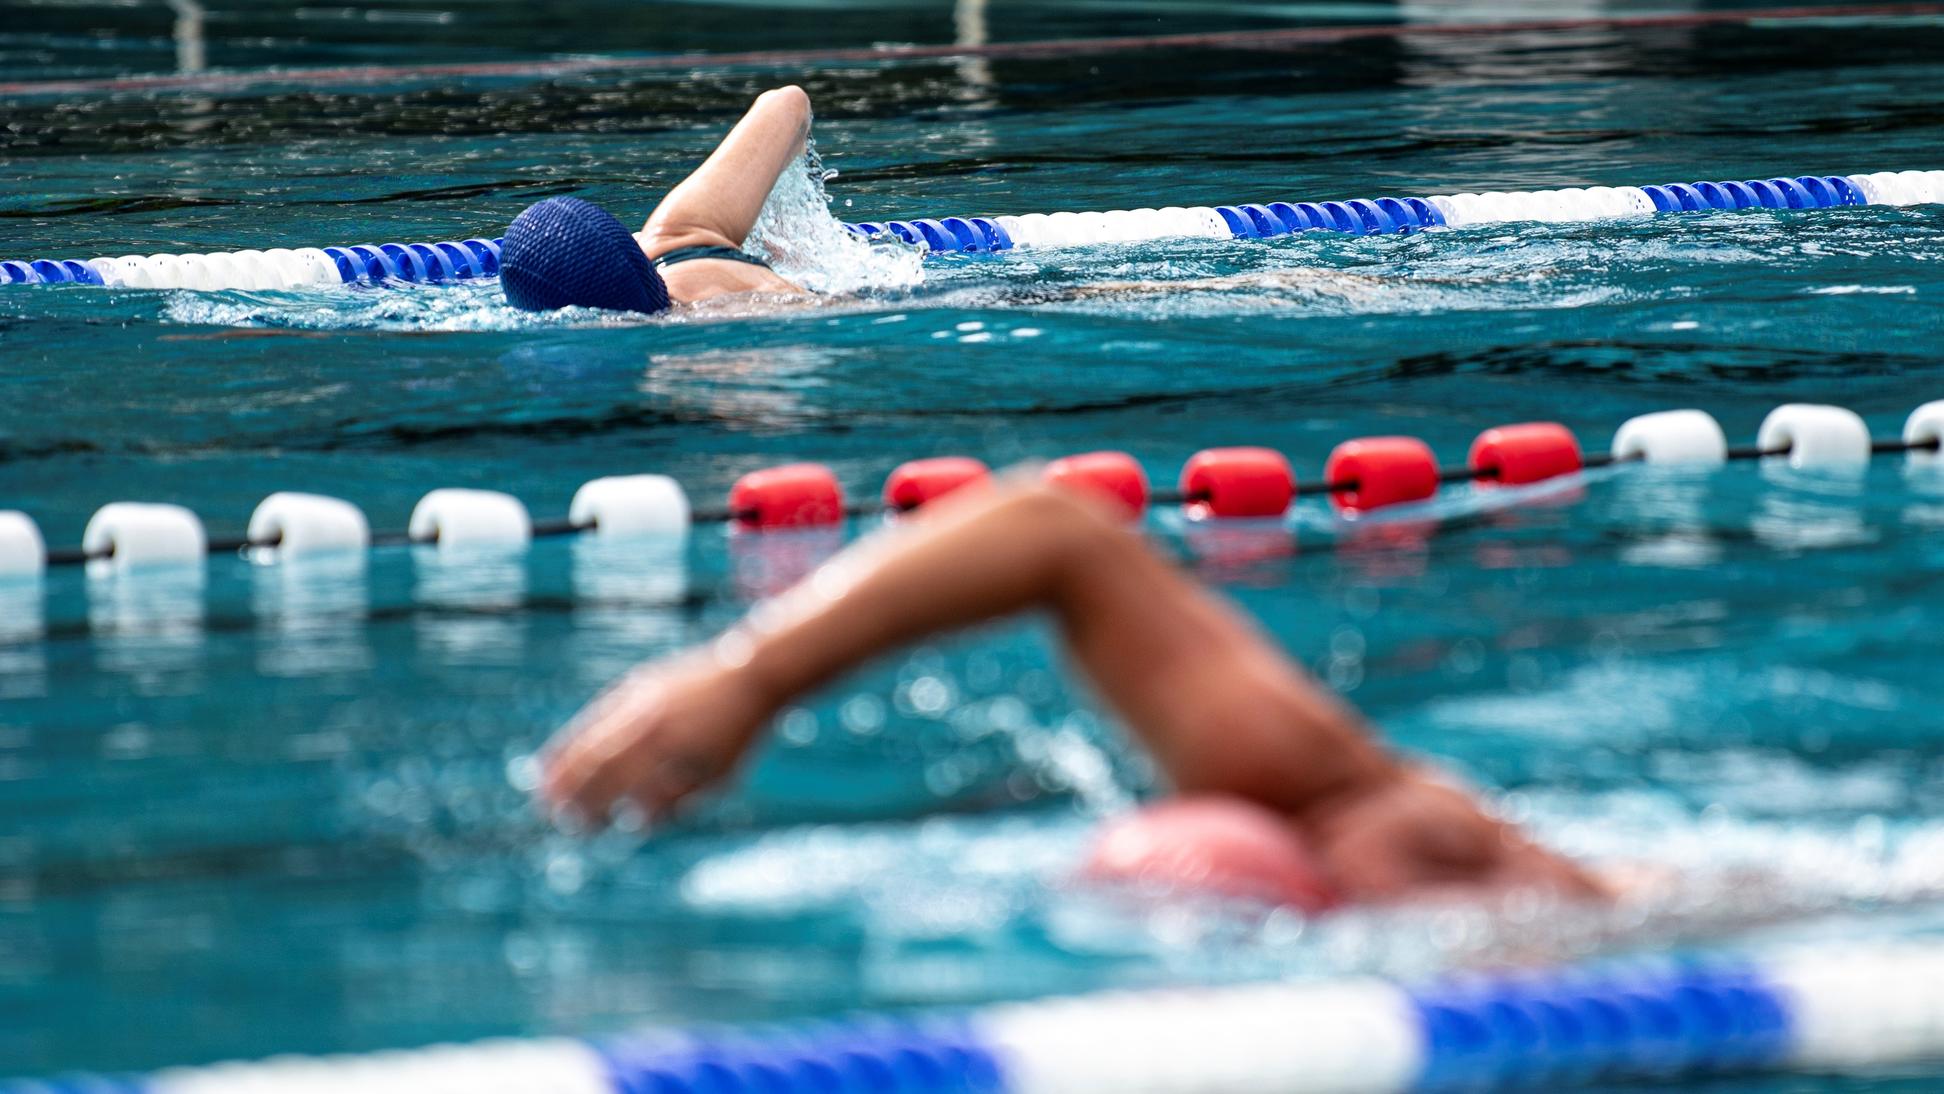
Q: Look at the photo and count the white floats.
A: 8